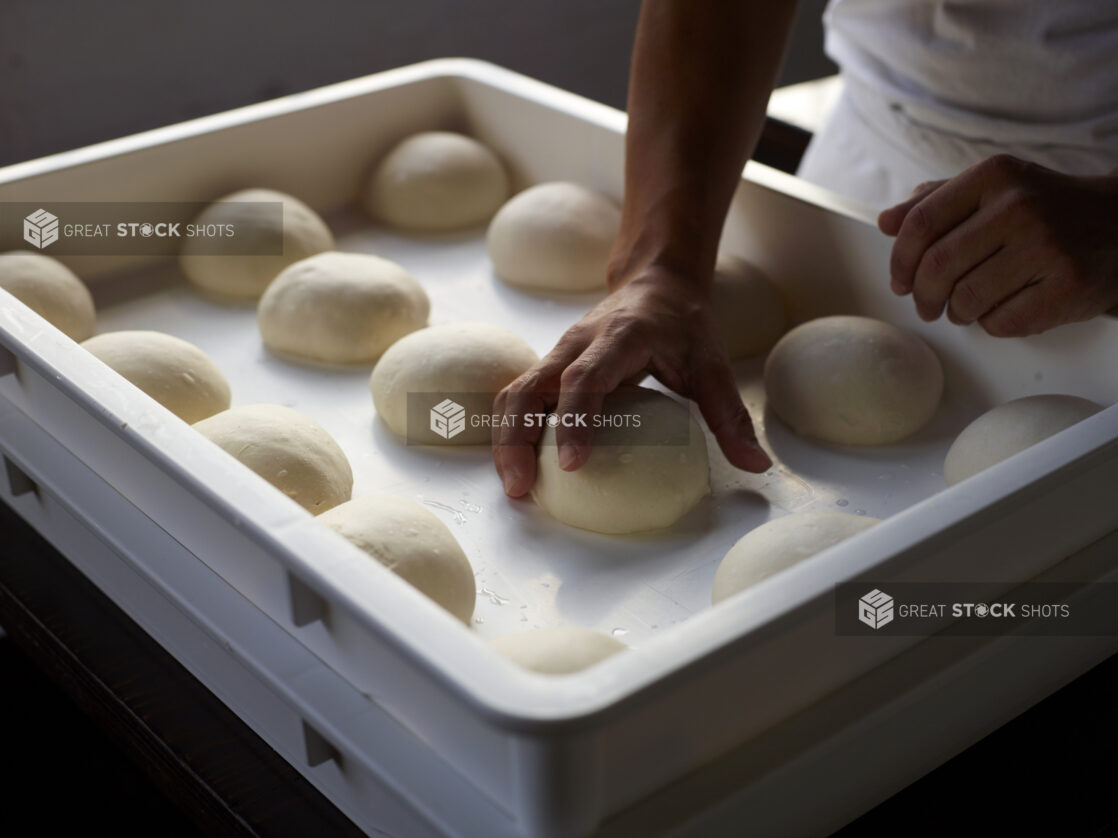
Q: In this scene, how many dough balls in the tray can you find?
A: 15